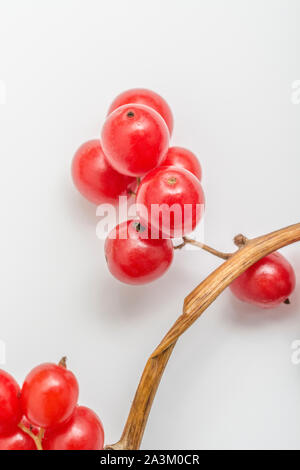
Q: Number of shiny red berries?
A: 11